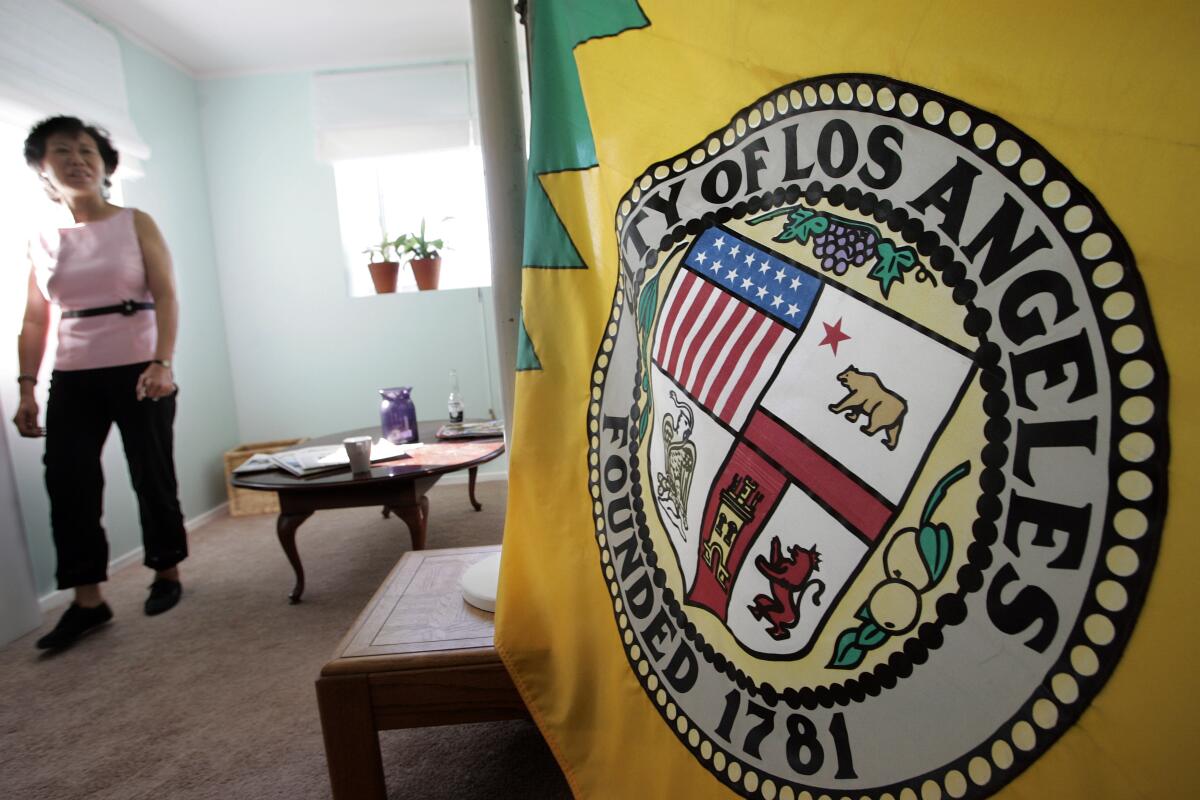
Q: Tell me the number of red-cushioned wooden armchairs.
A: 0